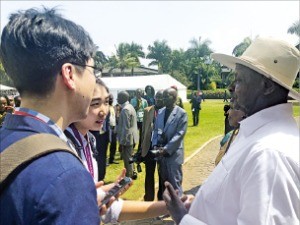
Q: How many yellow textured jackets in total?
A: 0